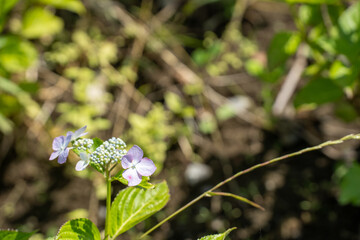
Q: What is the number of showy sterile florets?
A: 4